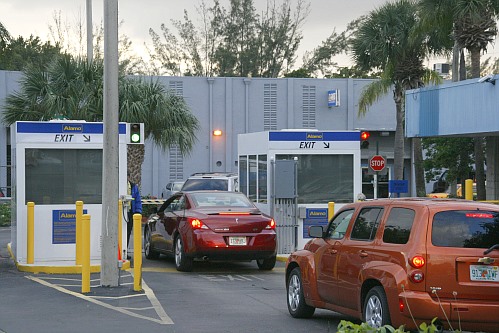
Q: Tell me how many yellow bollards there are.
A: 7